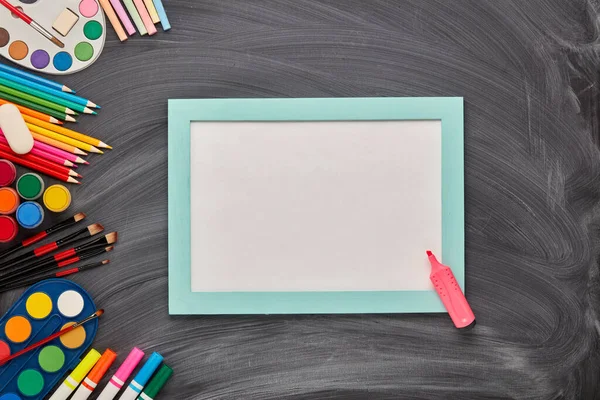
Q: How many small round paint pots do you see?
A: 6